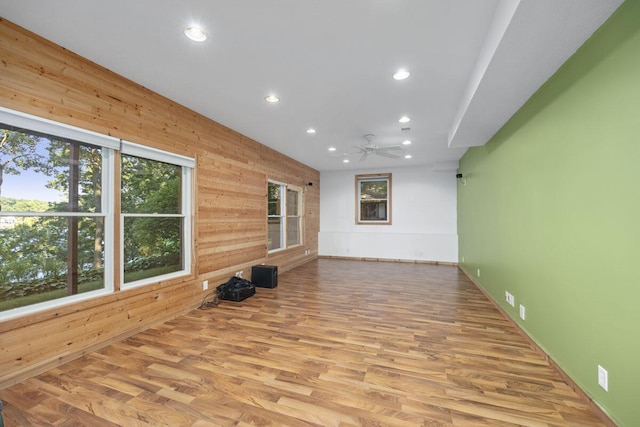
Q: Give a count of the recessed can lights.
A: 9